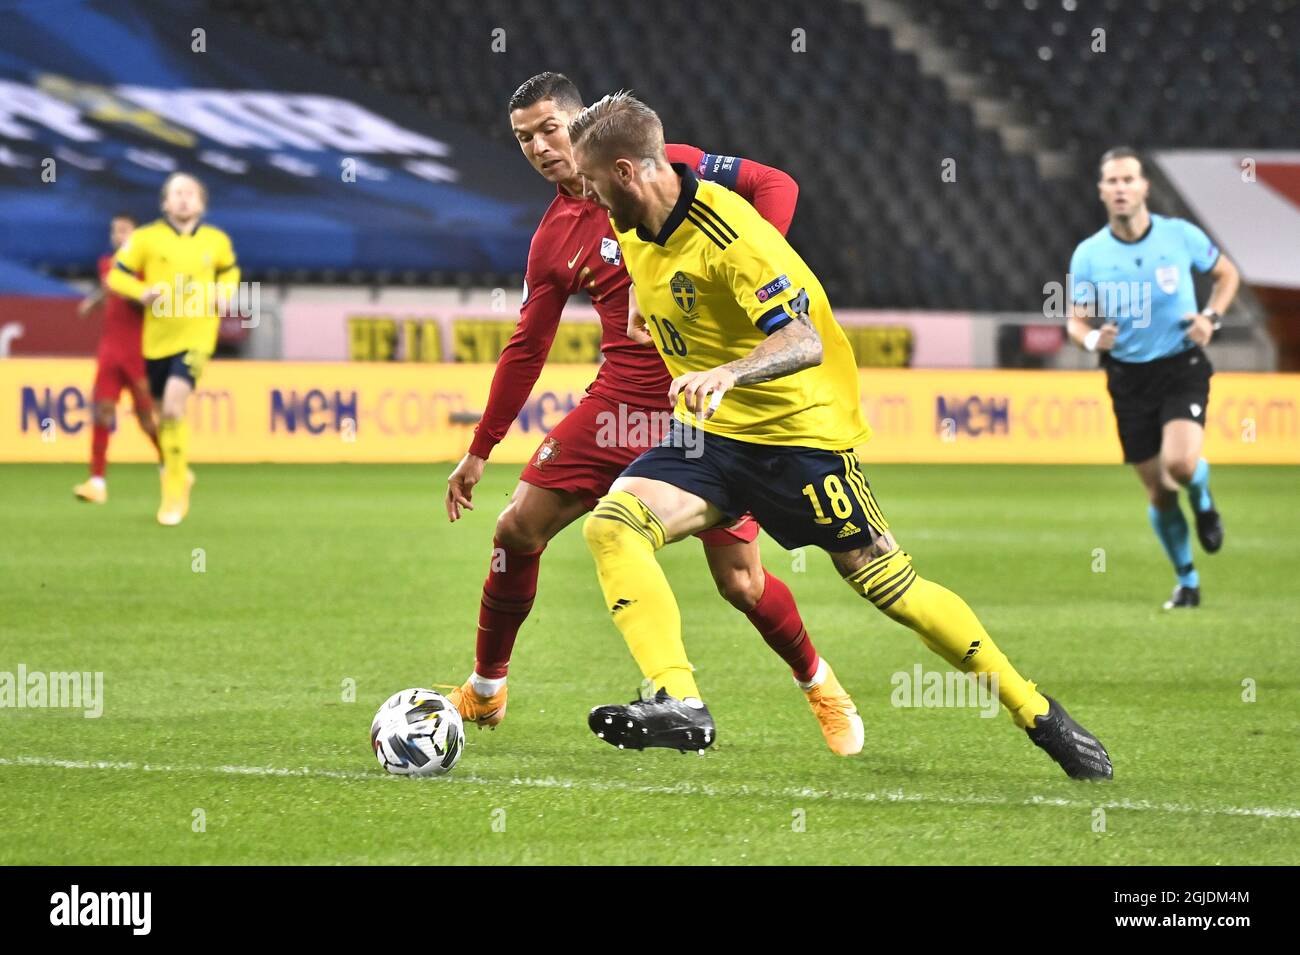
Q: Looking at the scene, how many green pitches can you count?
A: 1